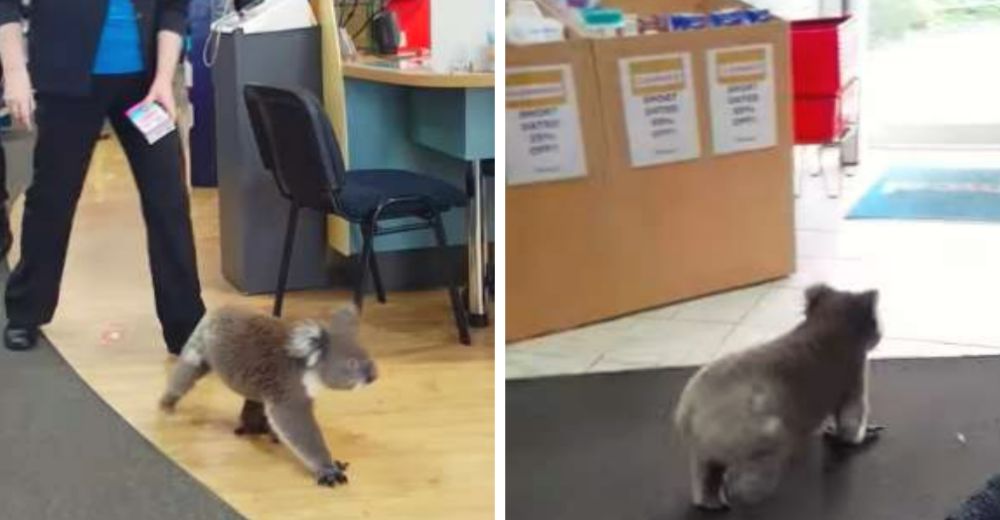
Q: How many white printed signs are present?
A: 3